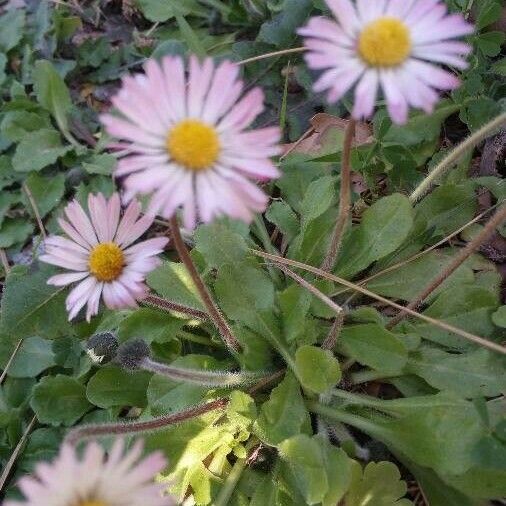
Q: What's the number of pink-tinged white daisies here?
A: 4